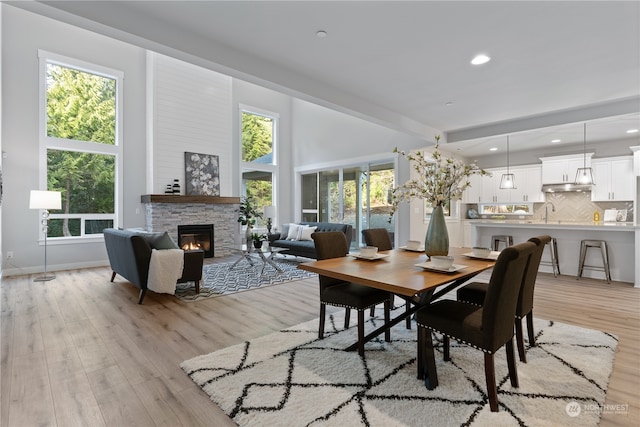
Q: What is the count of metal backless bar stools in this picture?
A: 3